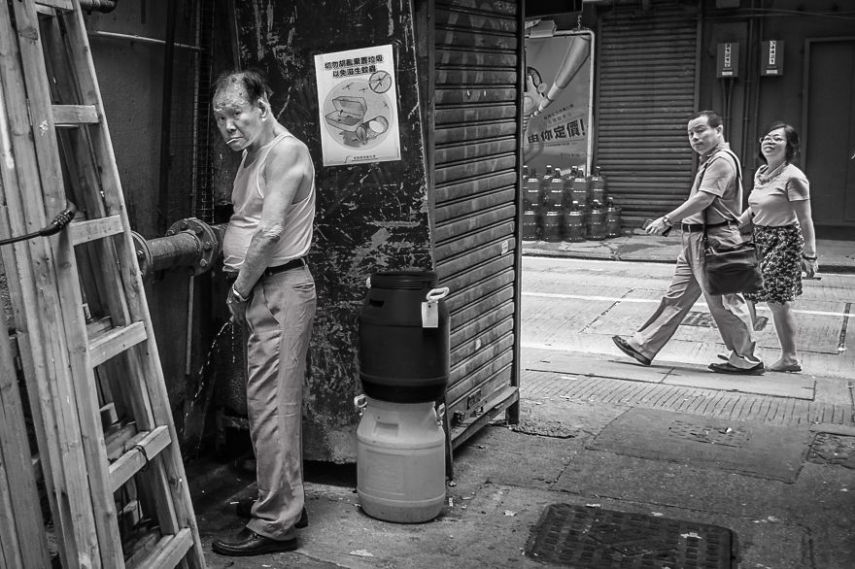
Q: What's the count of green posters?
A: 0